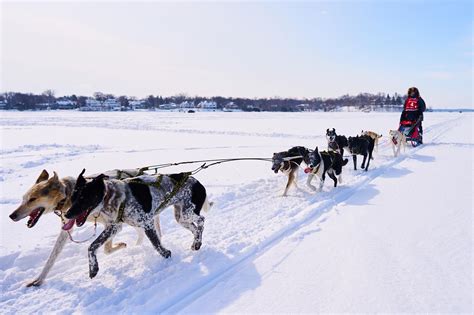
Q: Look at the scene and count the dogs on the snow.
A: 8